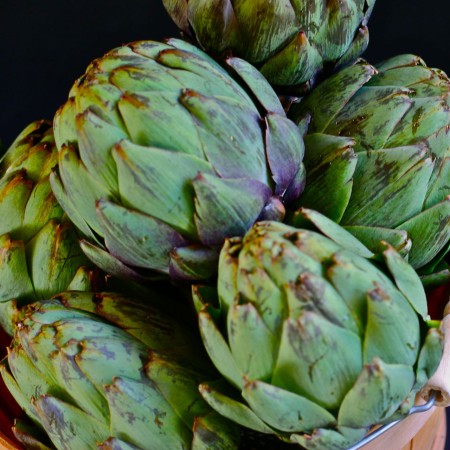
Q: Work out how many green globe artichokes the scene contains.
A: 6